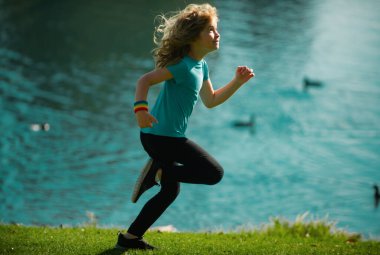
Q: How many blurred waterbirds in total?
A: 4